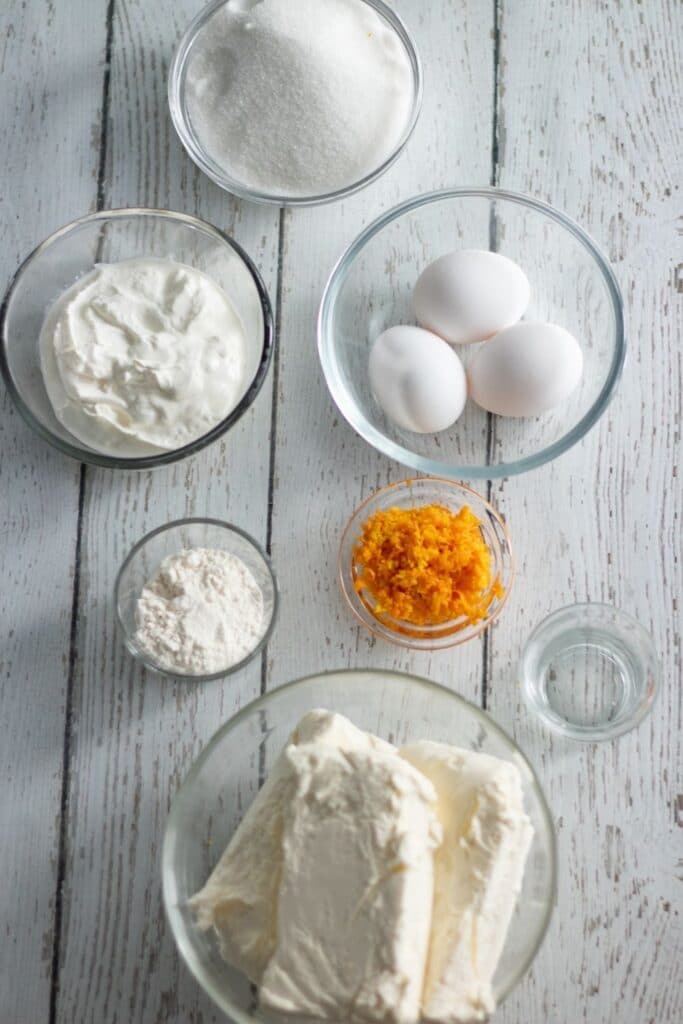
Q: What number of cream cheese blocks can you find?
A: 3